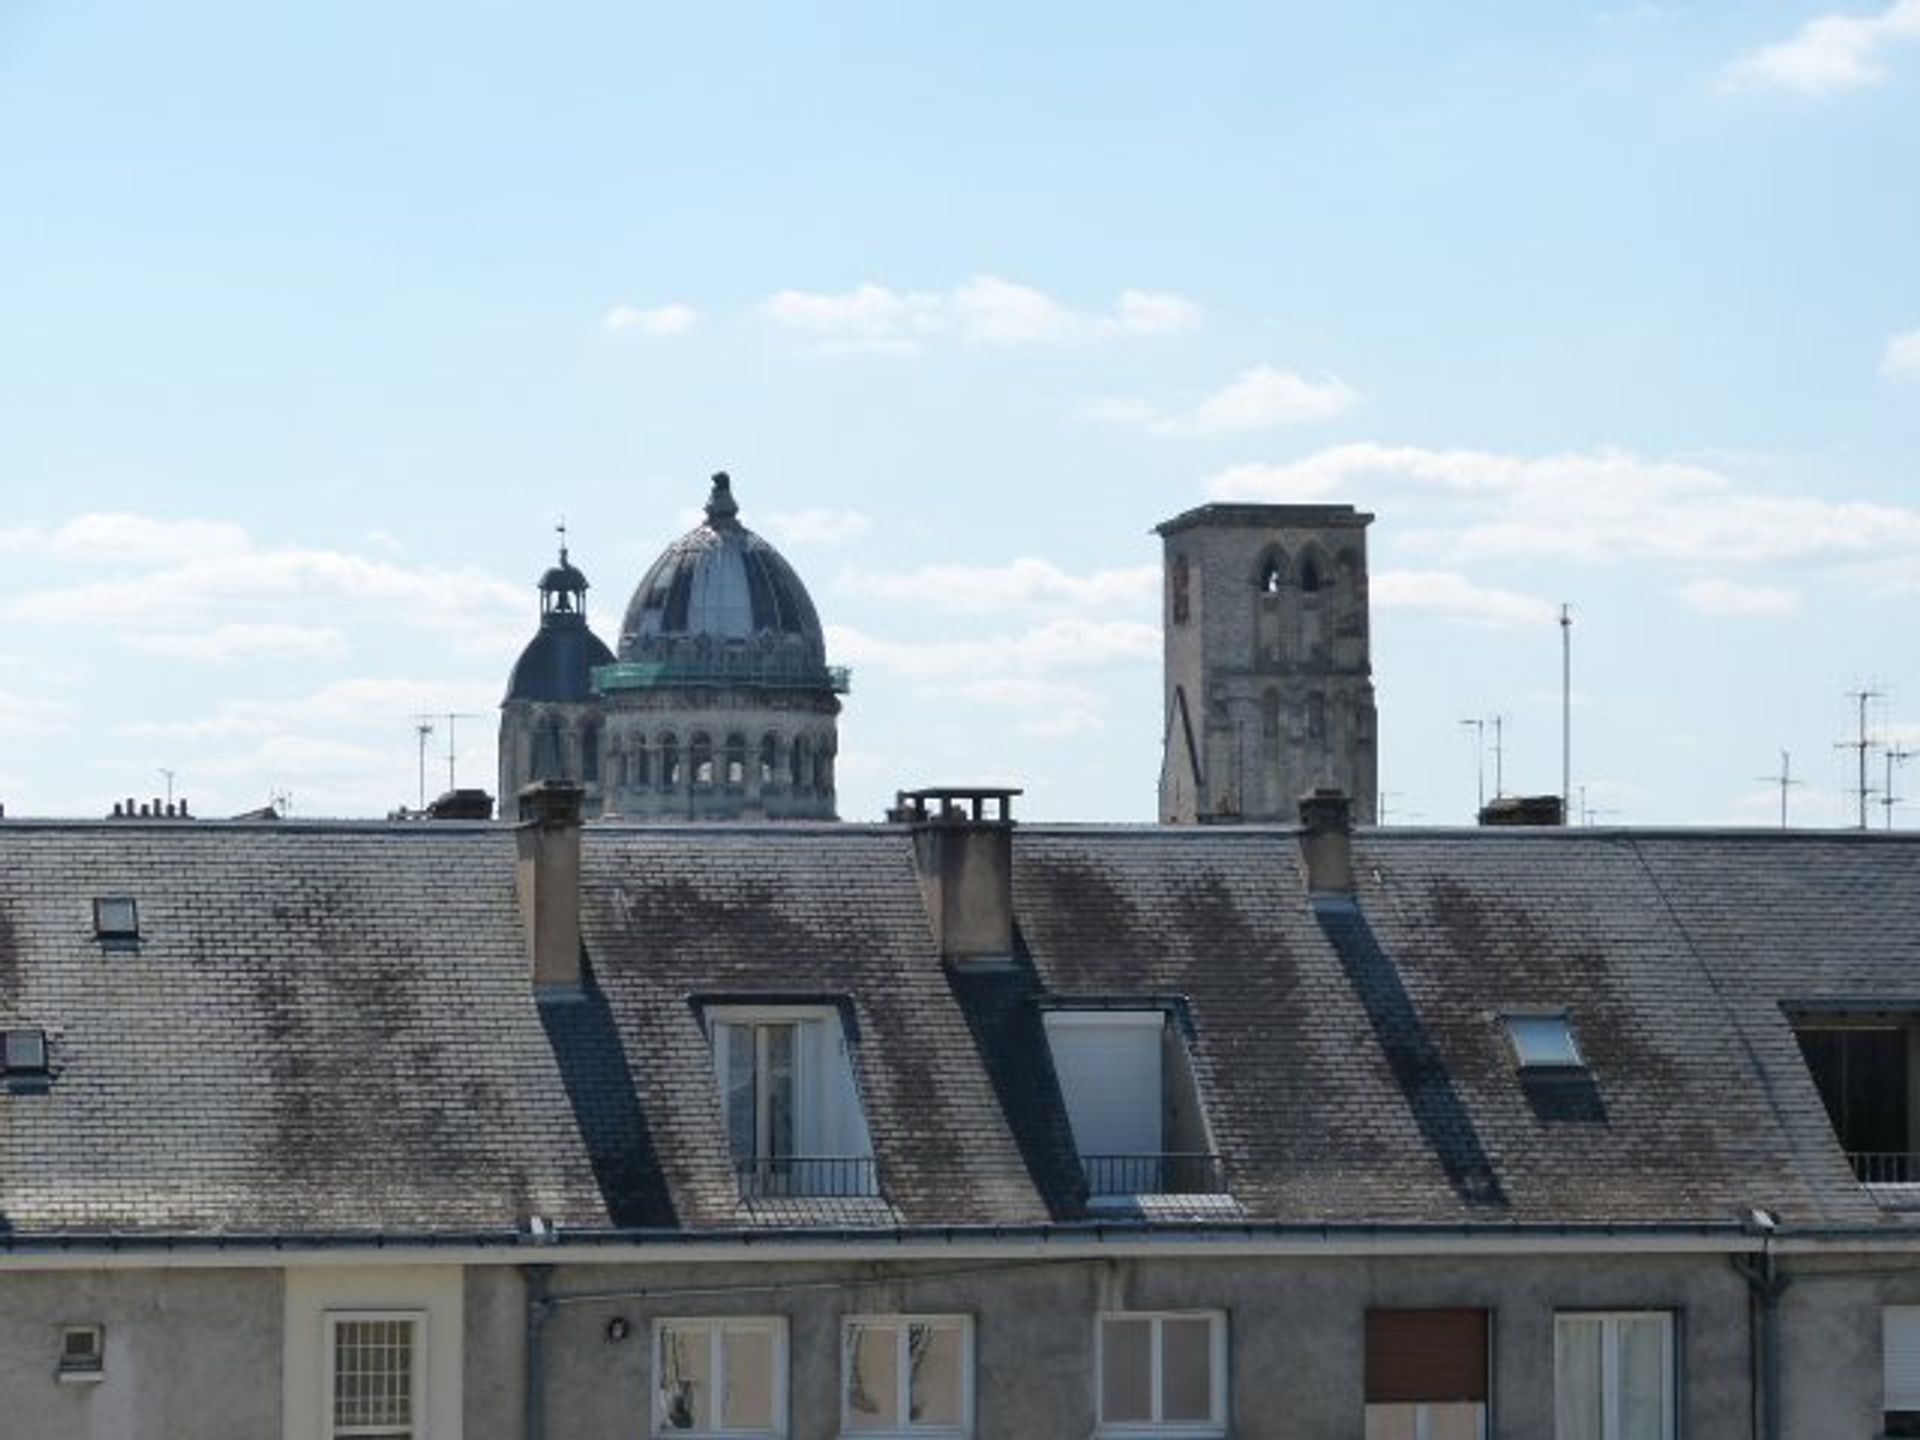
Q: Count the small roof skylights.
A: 3